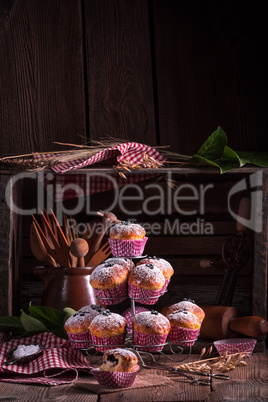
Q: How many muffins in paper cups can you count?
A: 12